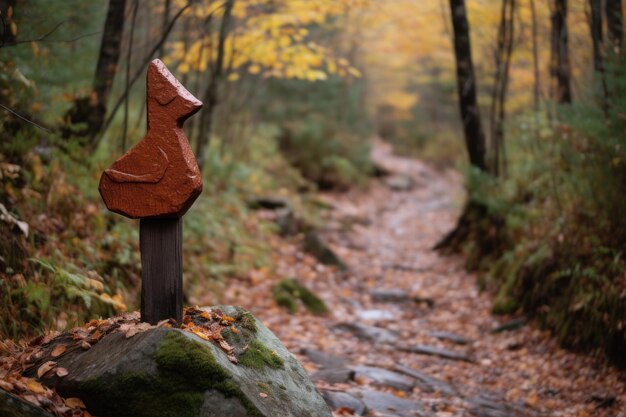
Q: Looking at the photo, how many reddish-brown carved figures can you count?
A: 1